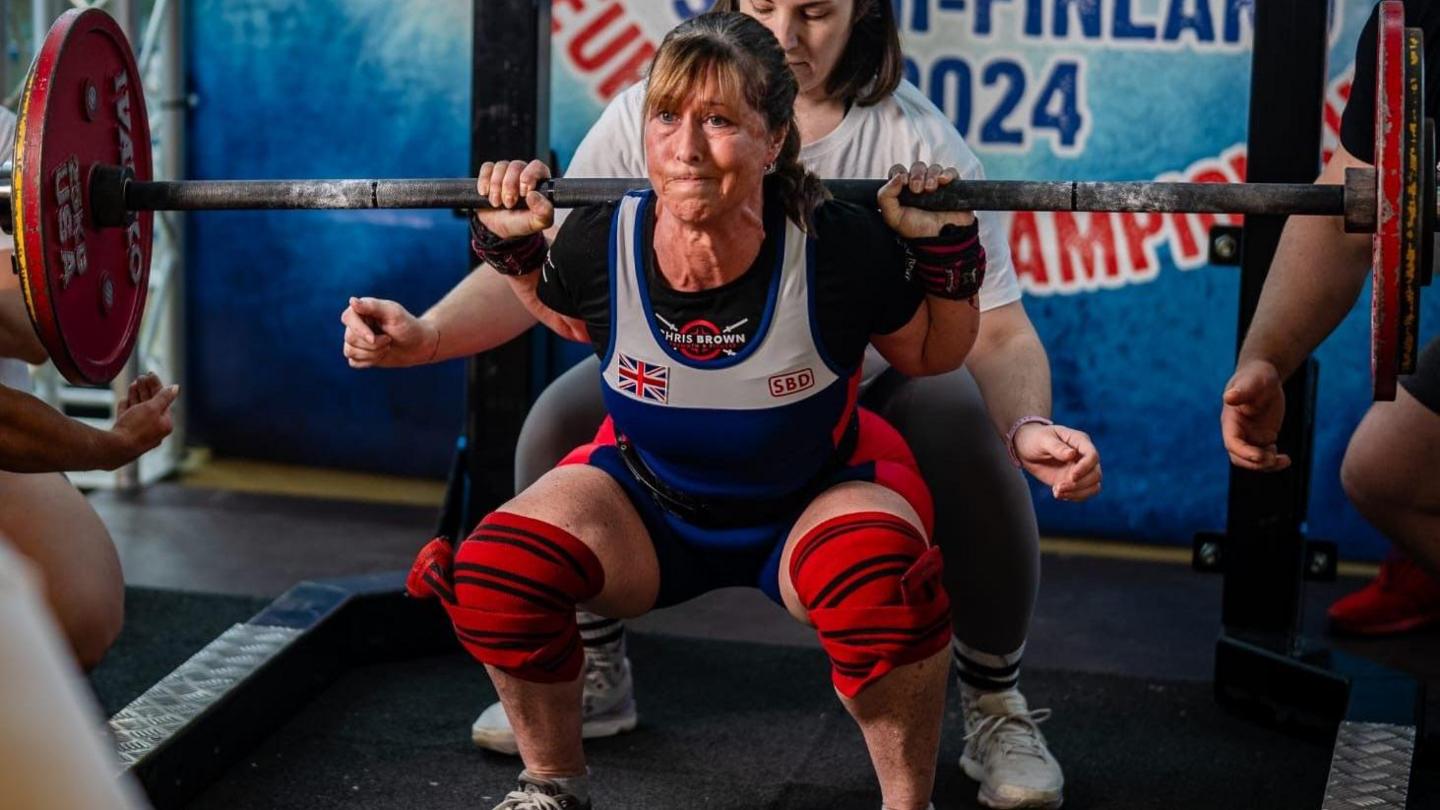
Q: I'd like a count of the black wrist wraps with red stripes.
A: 2